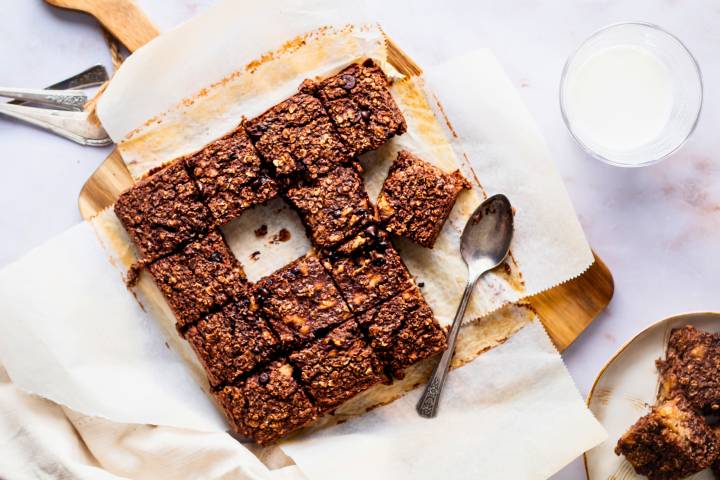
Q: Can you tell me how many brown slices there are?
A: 15